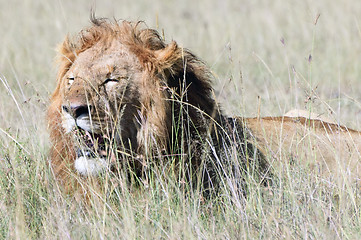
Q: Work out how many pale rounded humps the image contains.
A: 1